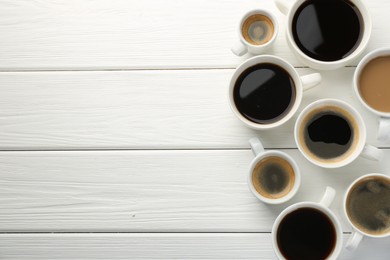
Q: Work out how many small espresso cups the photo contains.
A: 2